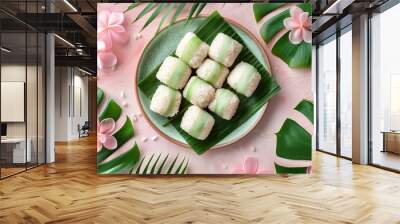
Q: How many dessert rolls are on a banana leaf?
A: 9